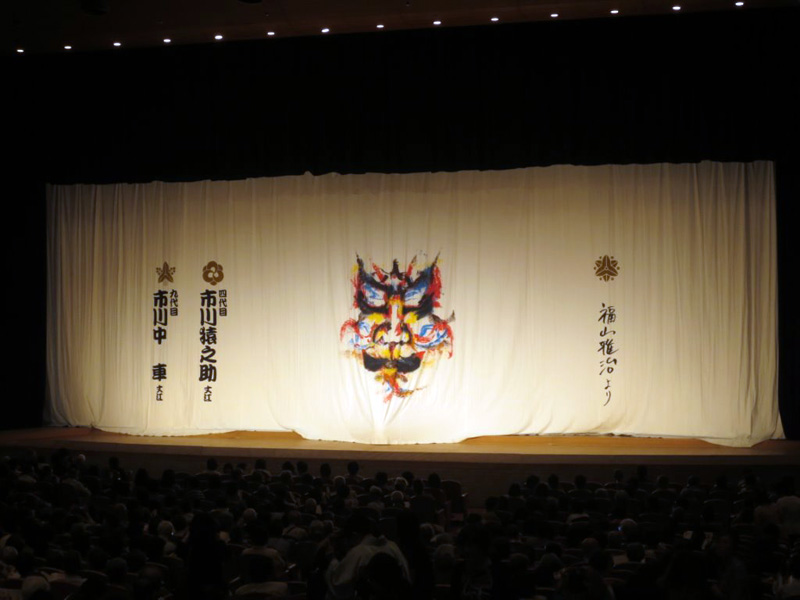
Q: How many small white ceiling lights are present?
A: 14